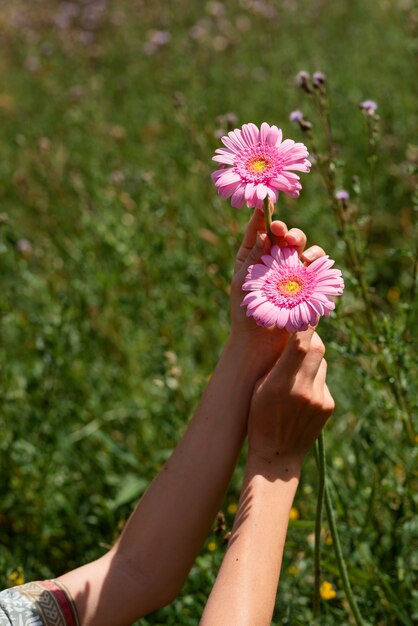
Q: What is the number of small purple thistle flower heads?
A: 5